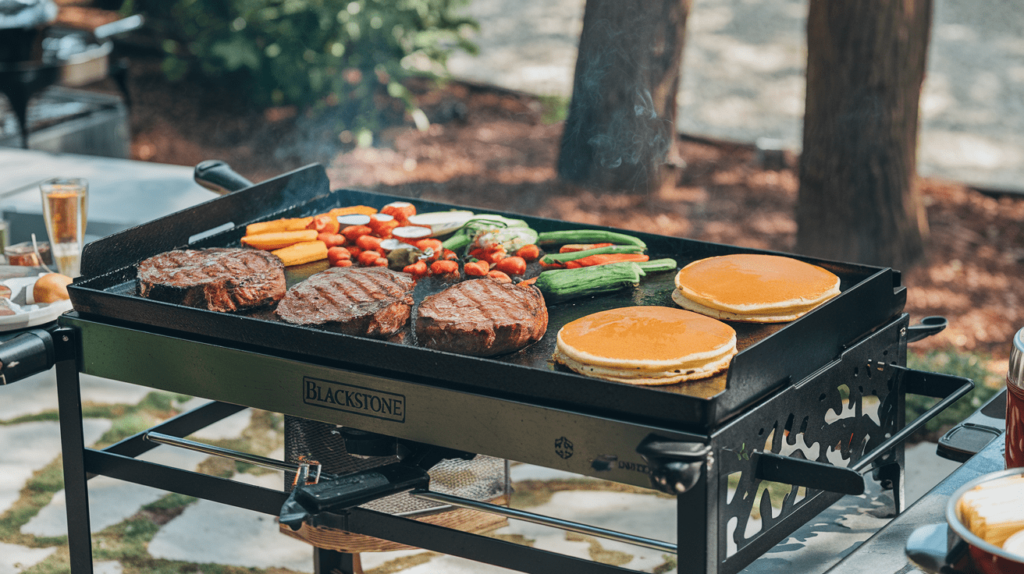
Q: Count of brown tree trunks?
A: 2